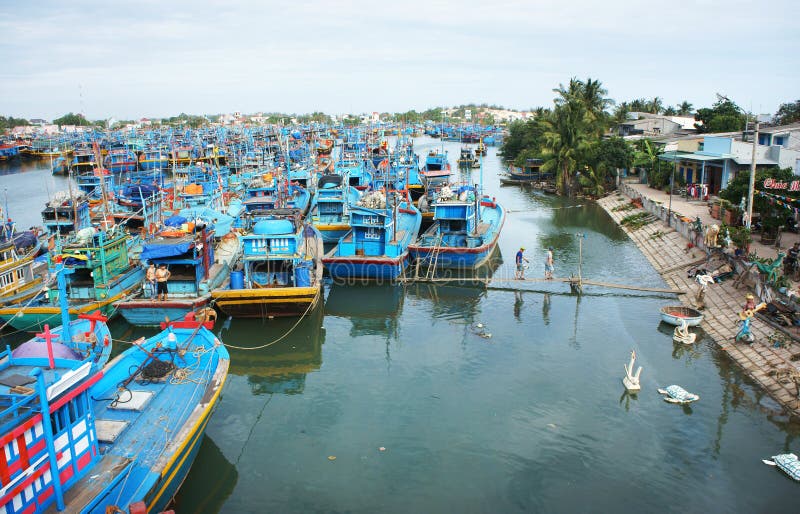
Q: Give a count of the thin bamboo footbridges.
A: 1